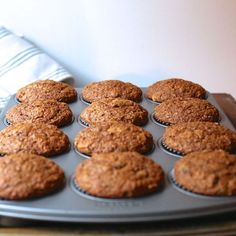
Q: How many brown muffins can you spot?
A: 12